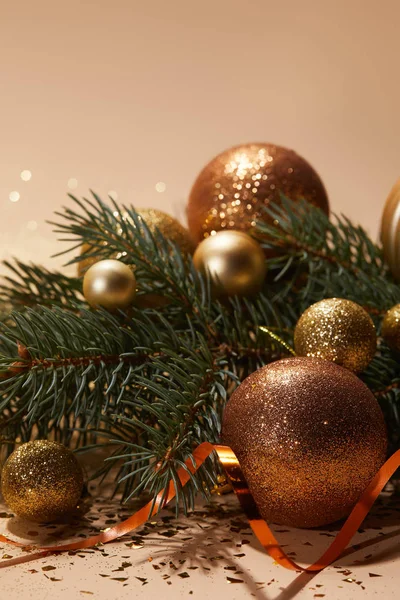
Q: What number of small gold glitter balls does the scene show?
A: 3